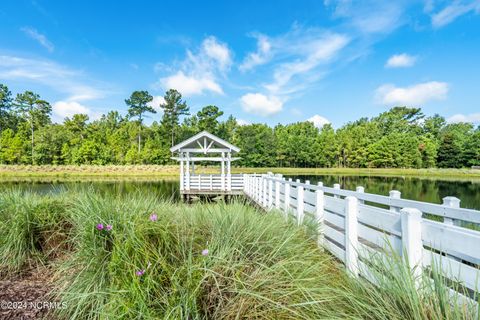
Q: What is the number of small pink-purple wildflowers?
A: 5